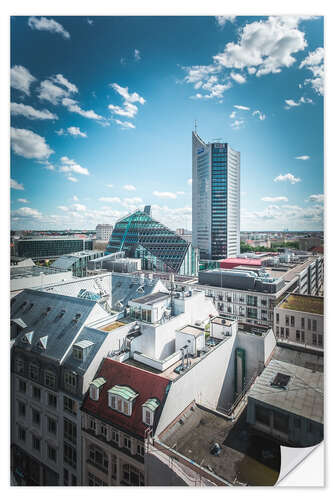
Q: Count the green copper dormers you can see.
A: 3